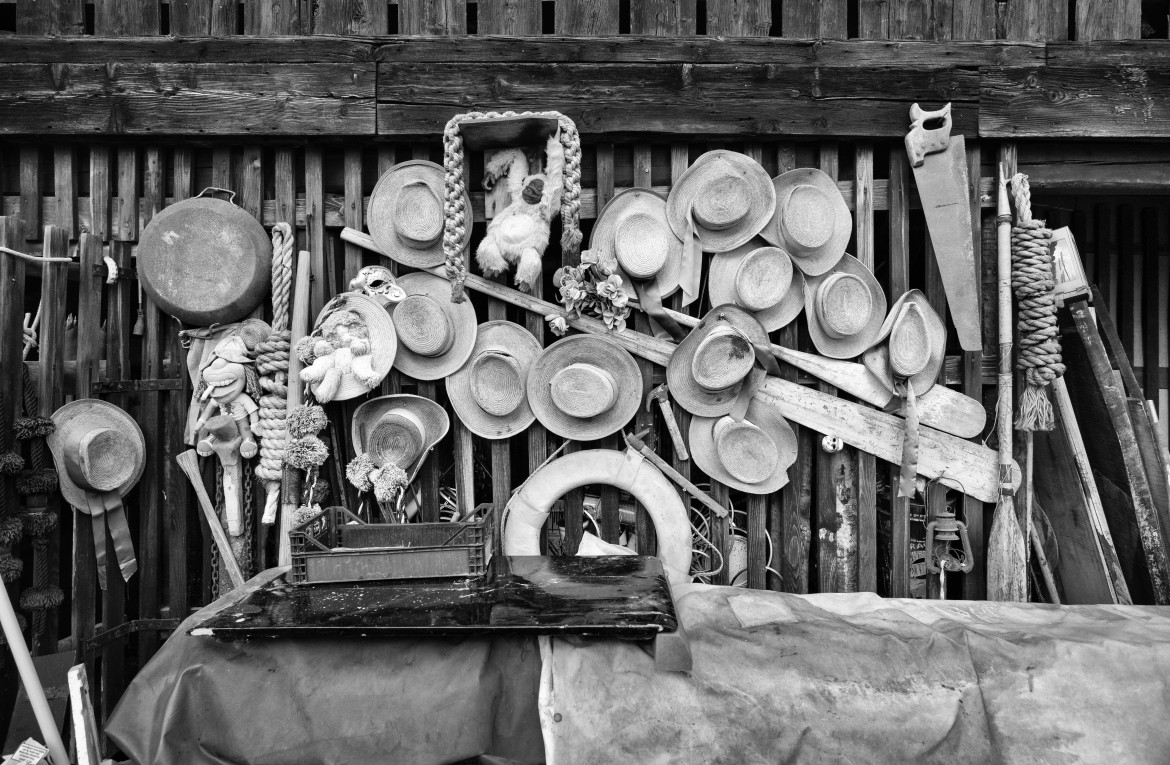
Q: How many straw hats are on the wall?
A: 15